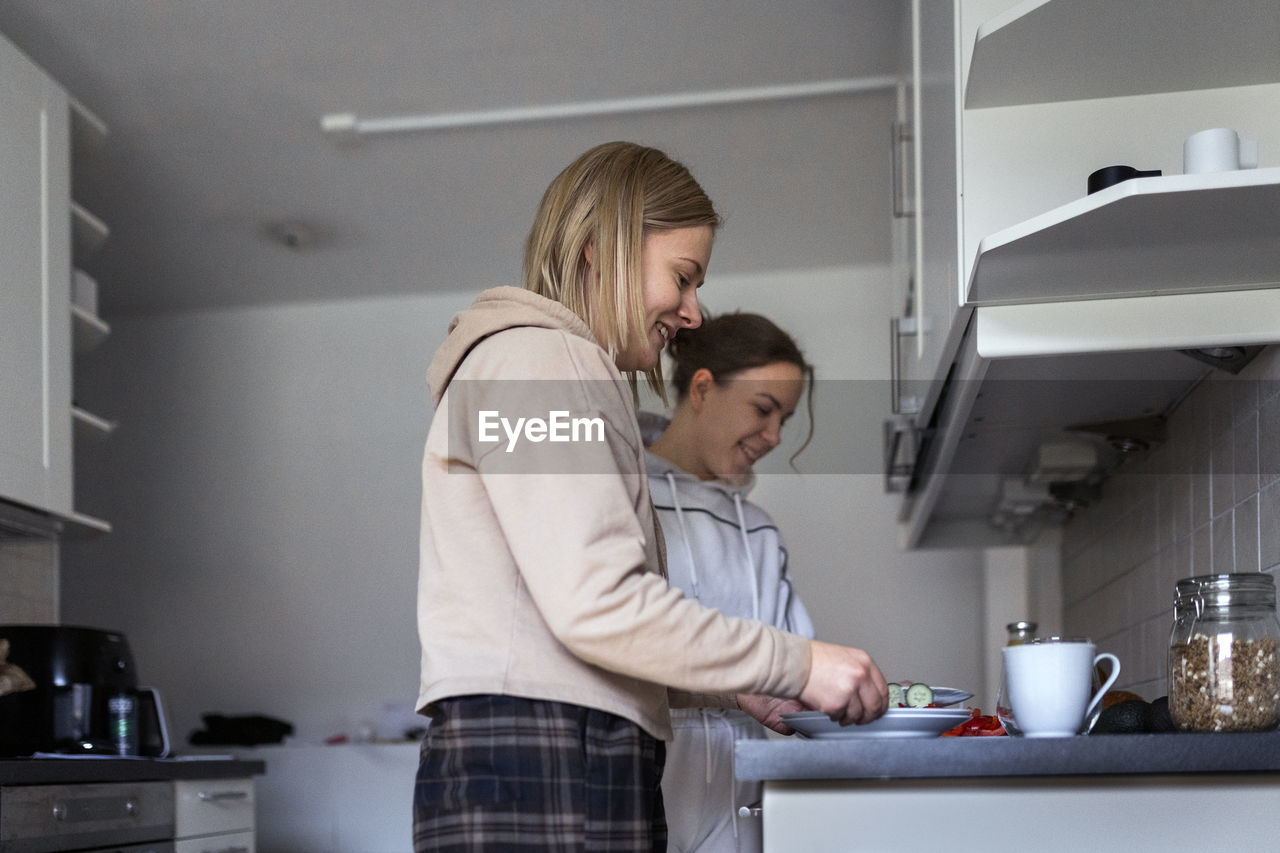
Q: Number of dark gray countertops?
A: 2